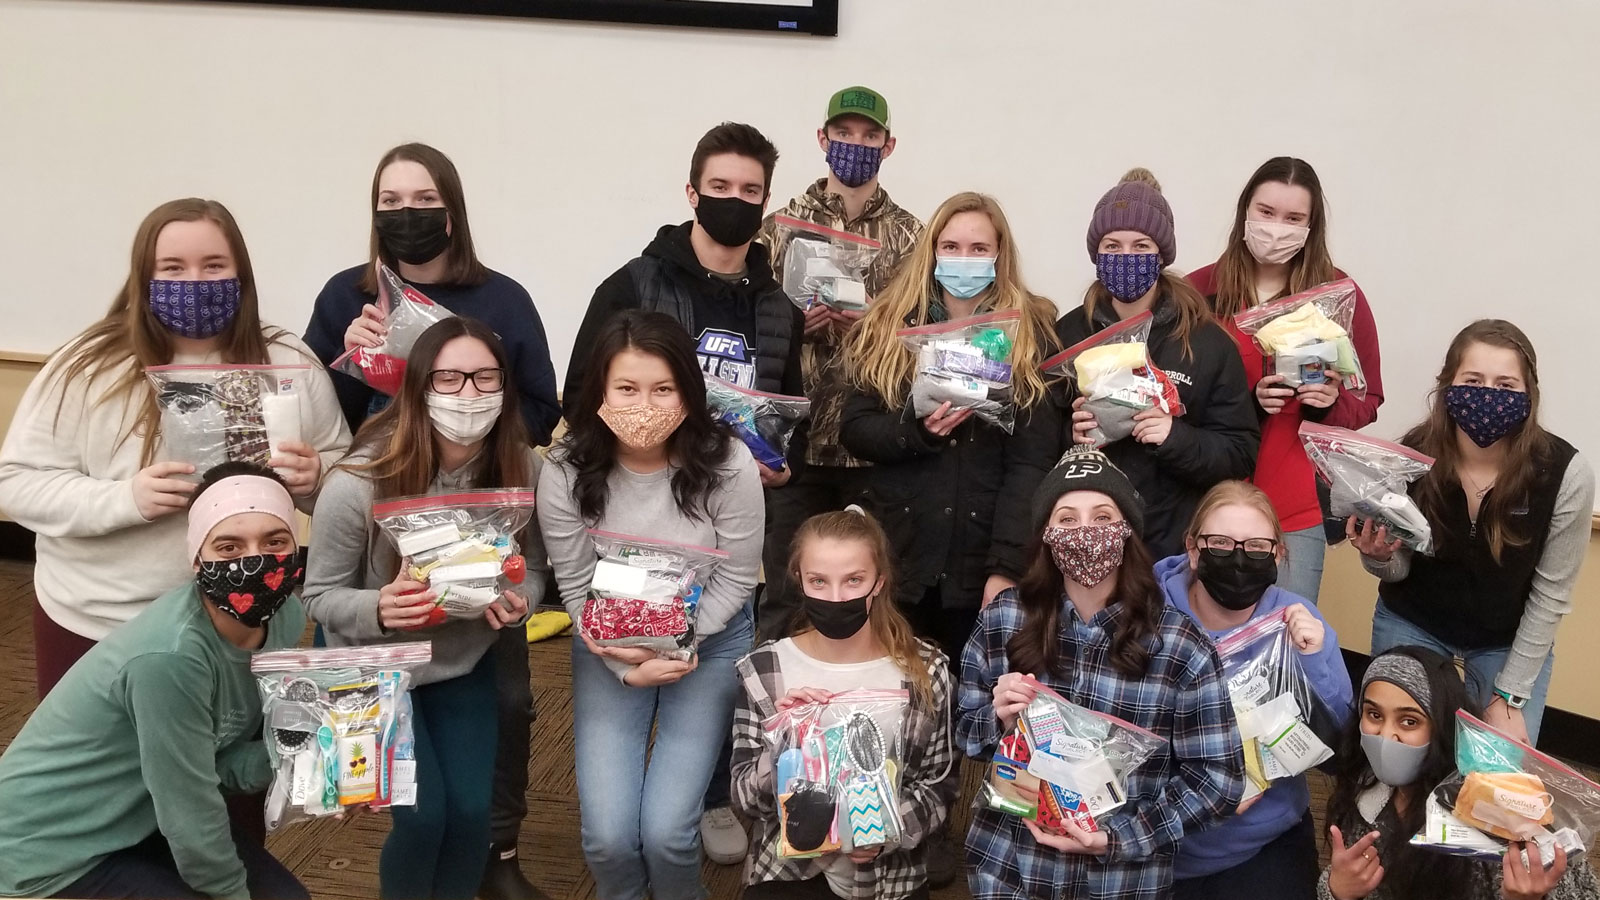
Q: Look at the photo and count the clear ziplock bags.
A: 15